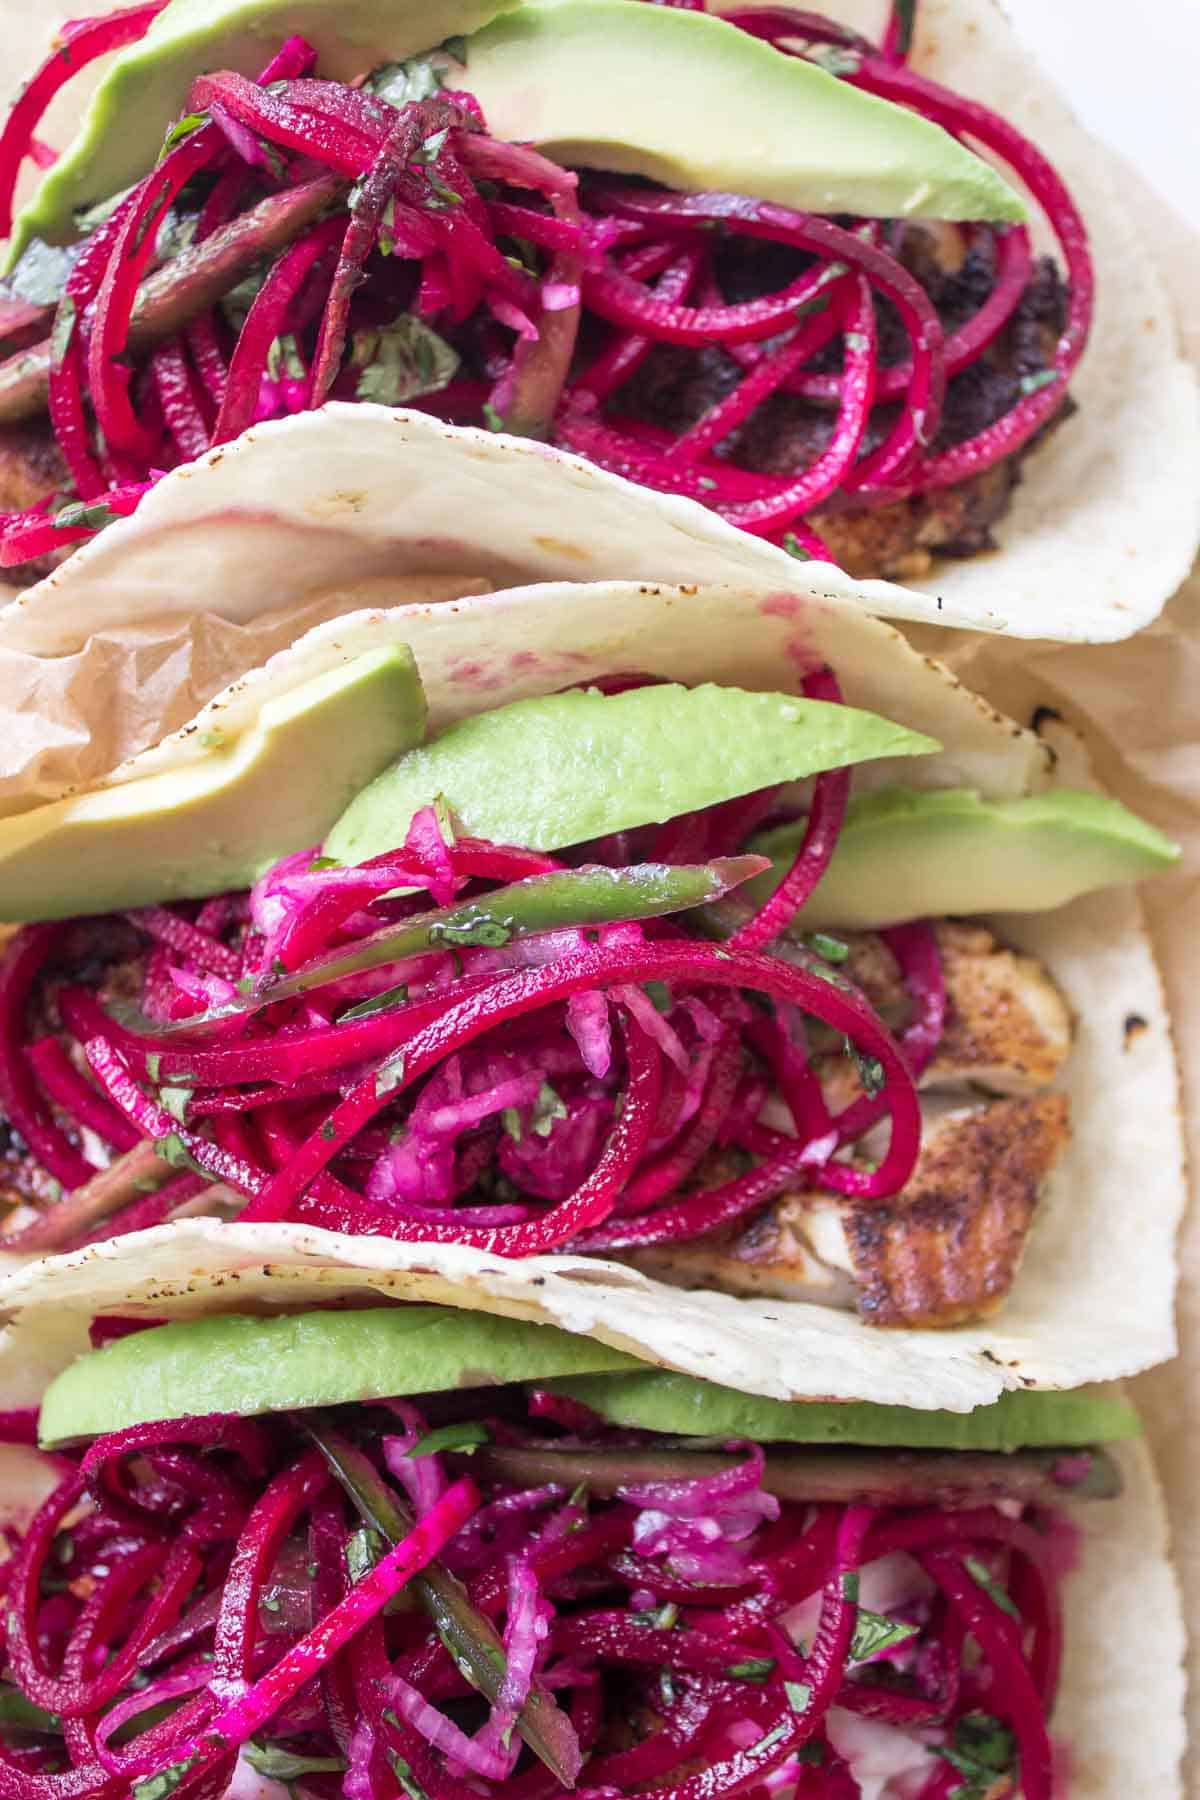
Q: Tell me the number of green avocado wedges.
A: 7